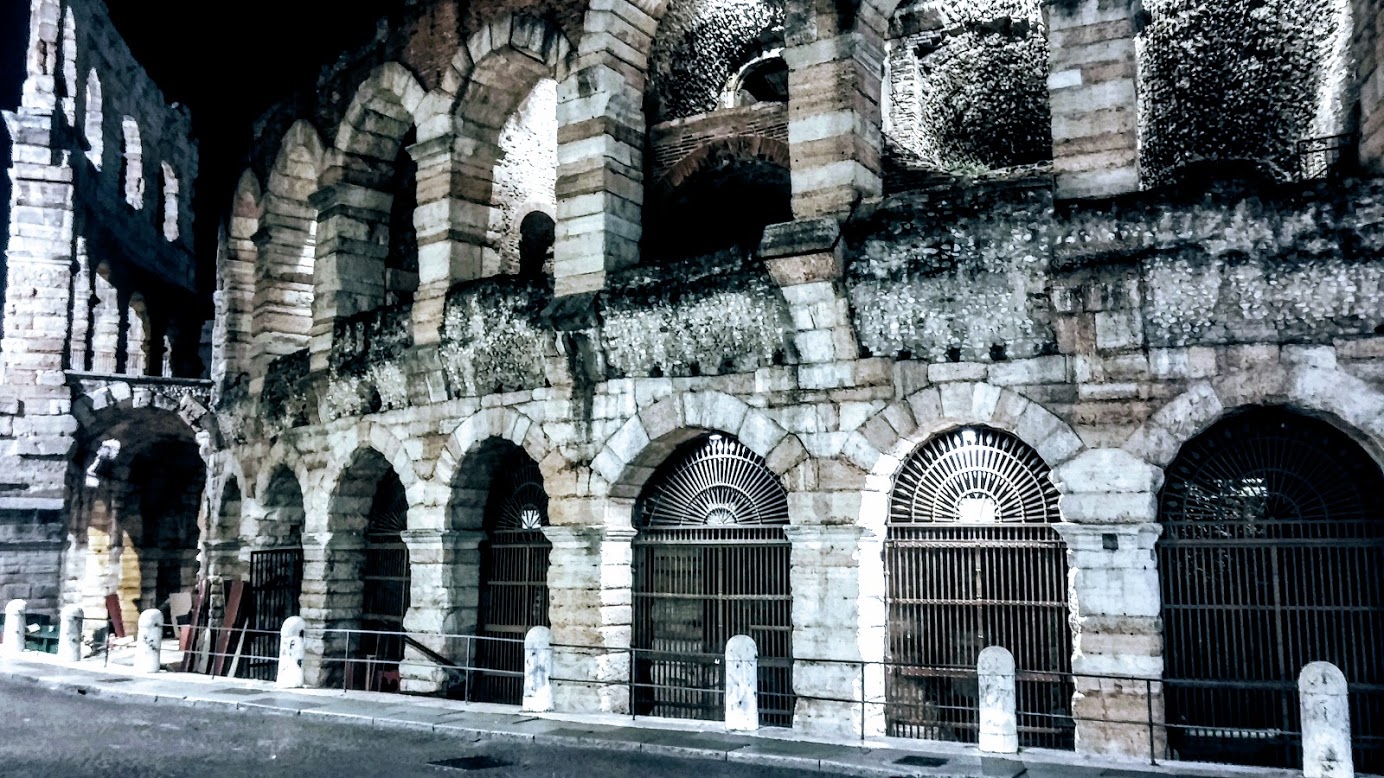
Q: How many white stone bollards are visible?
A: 8